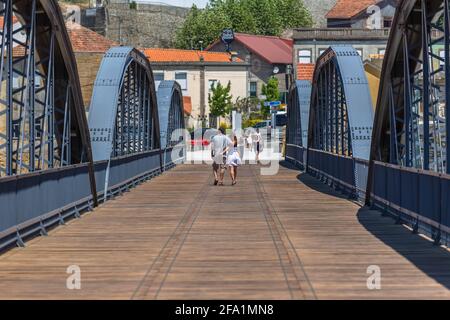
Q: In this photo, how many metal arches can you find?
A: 6